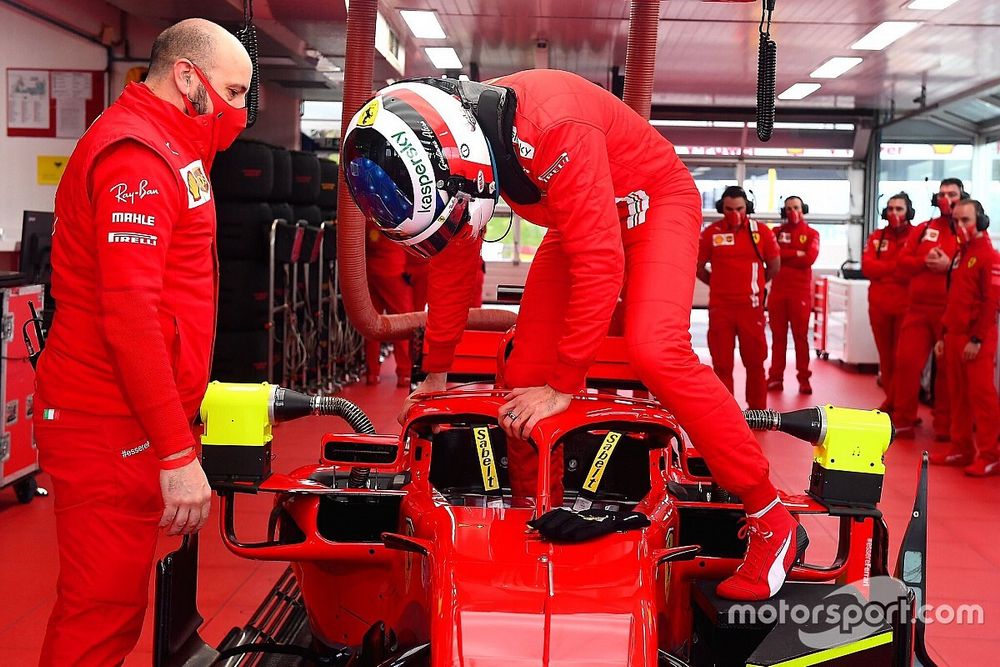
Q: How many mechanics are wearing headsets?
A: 5